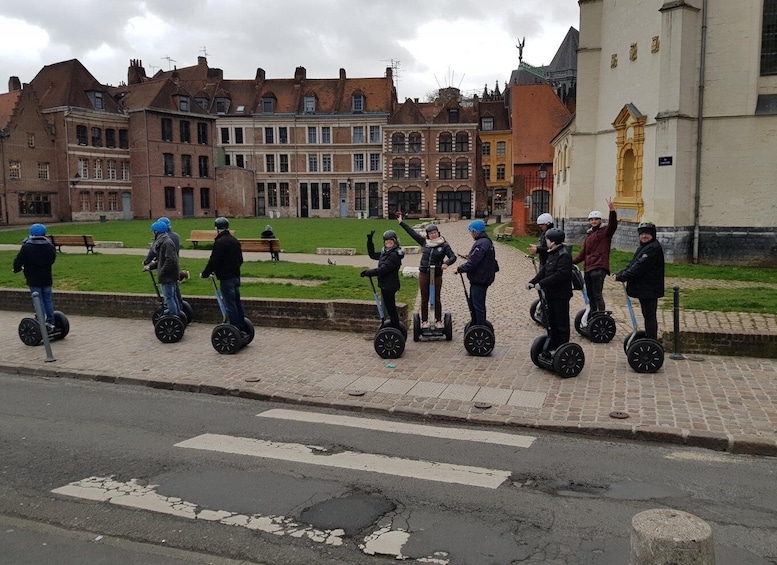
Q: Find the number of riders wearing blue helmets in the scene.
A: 4